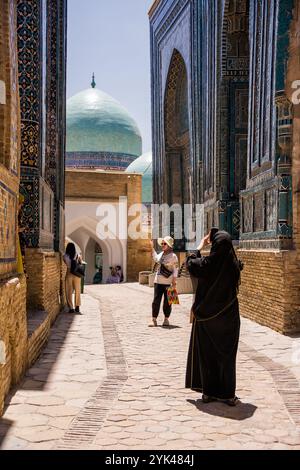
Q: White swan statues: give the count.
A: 0